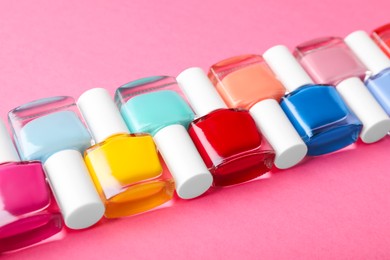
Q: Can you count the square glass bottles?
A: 10